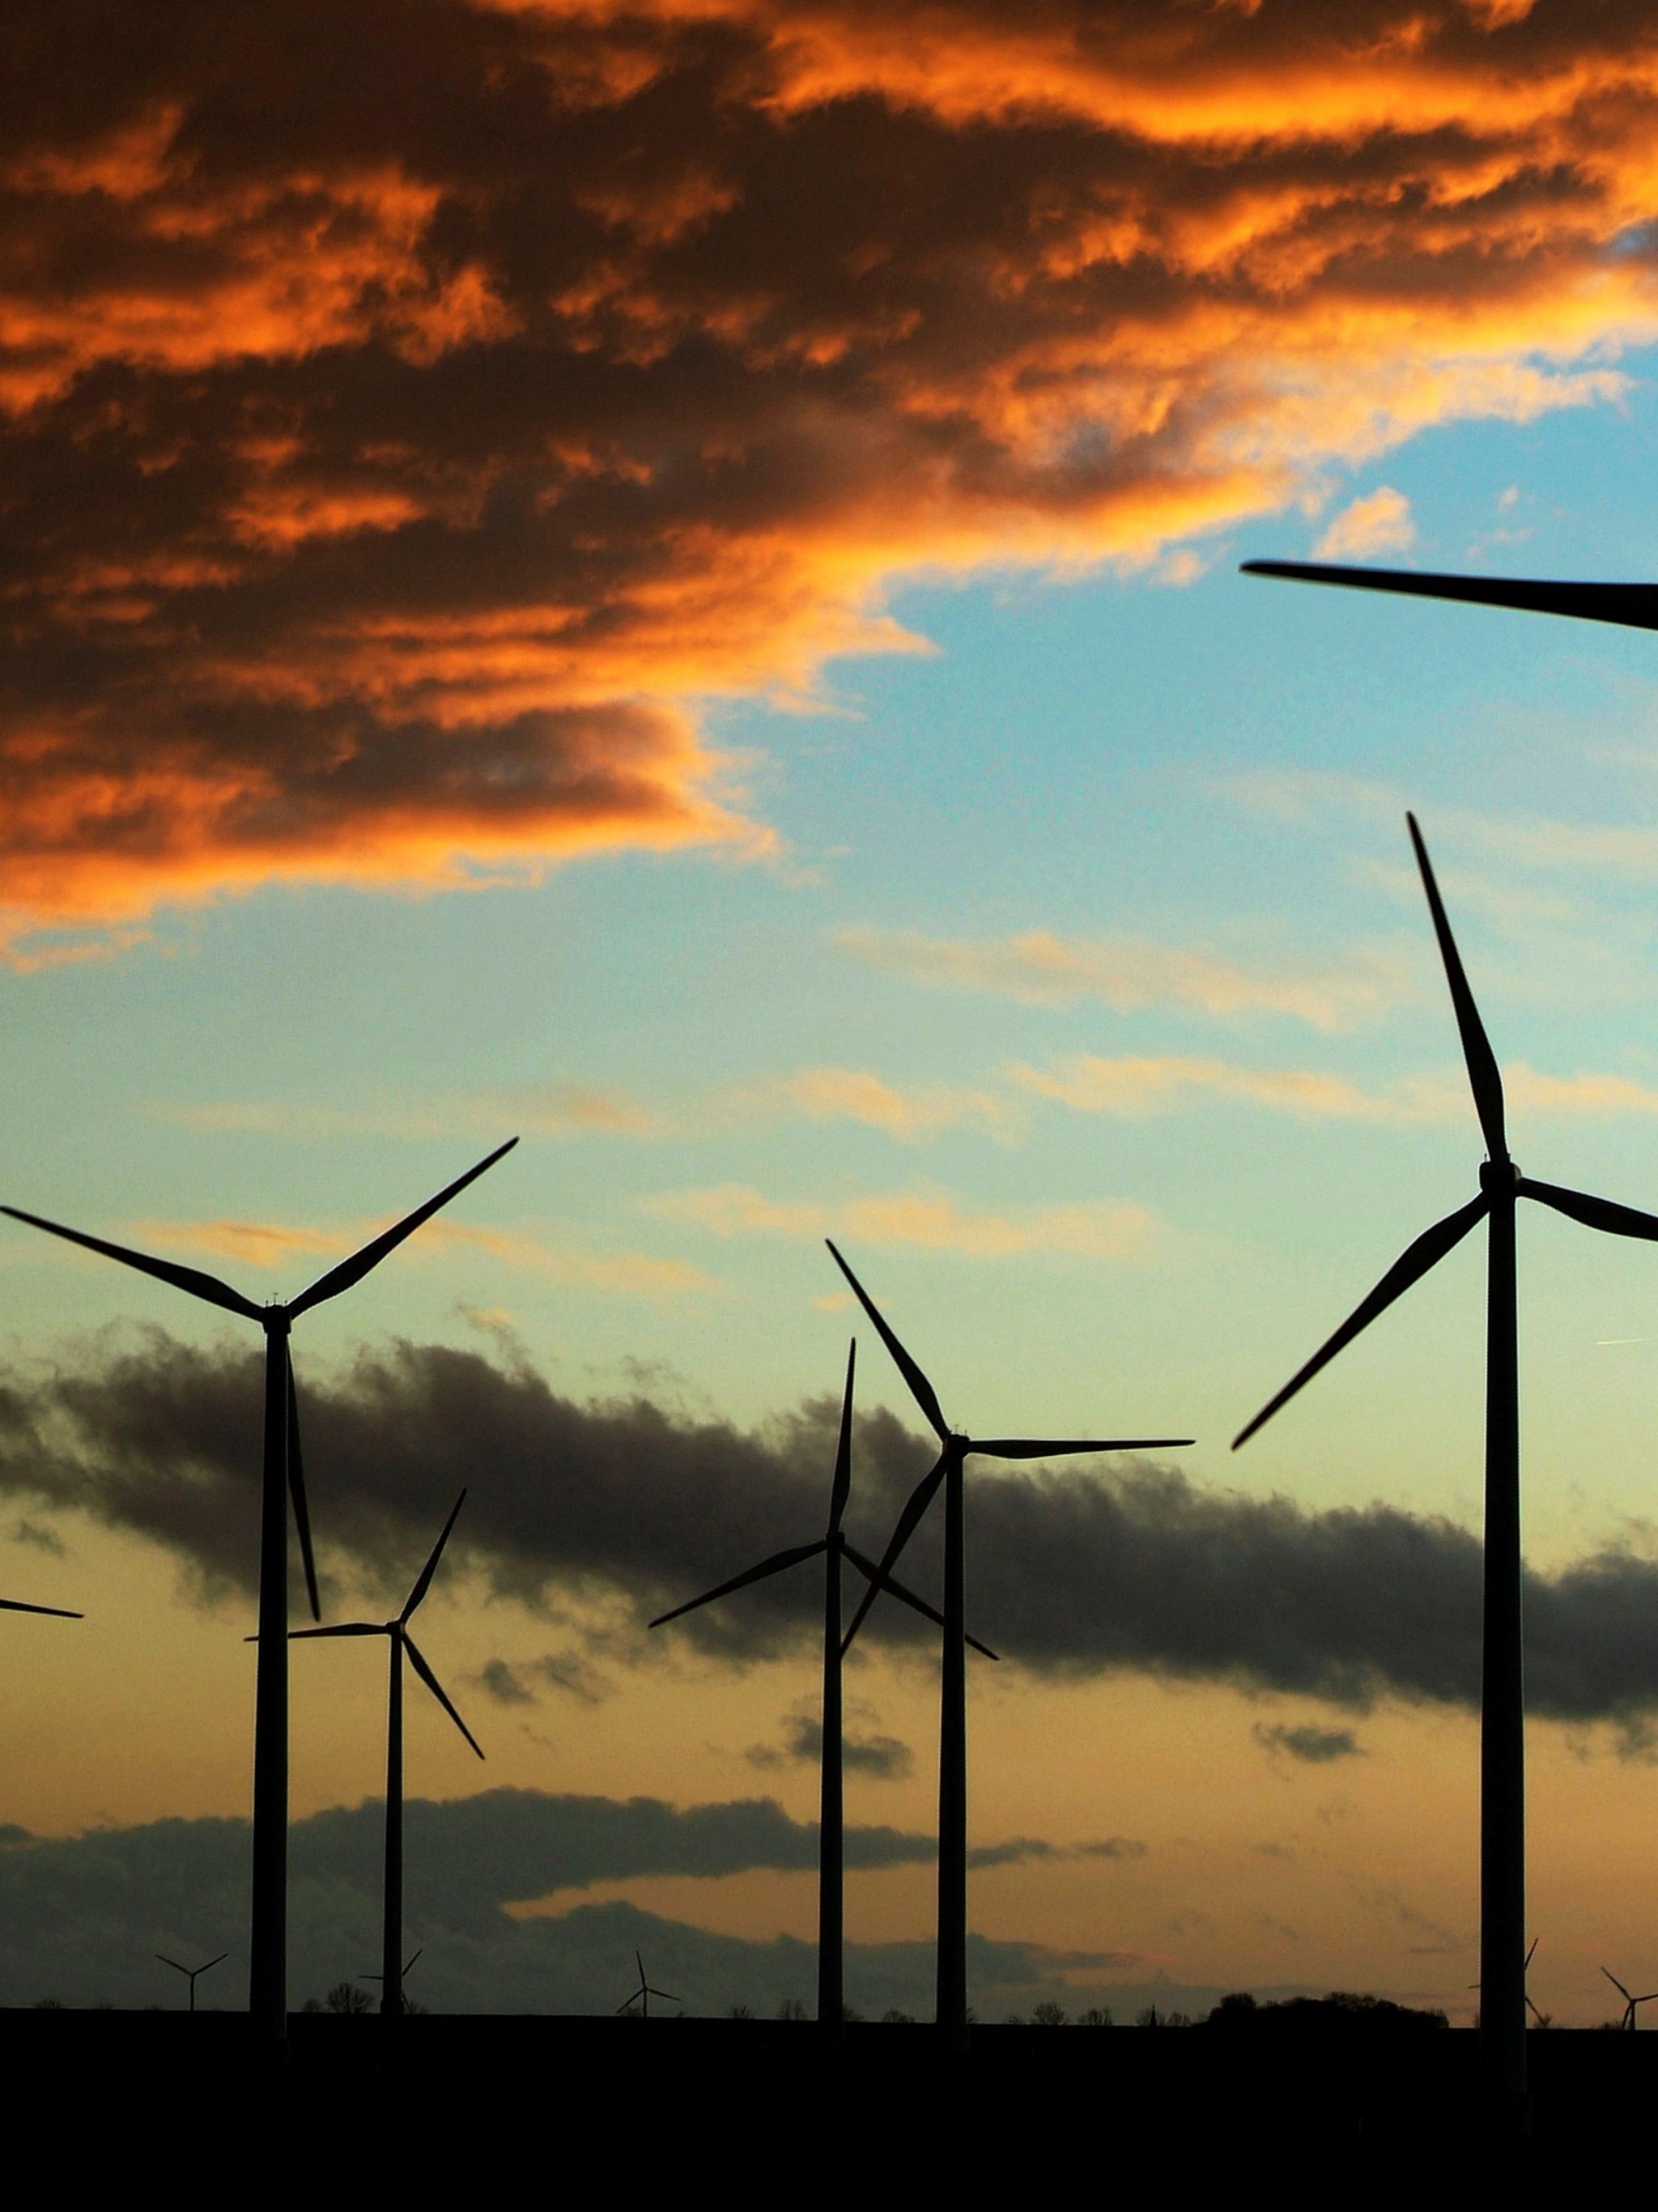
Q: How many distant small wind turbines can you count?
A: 5